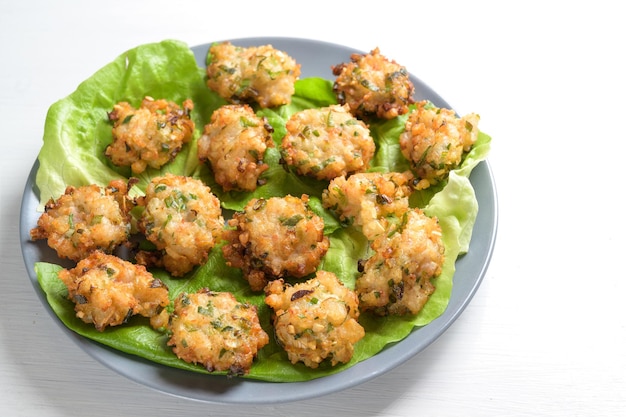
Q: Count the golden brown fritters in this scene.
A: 14